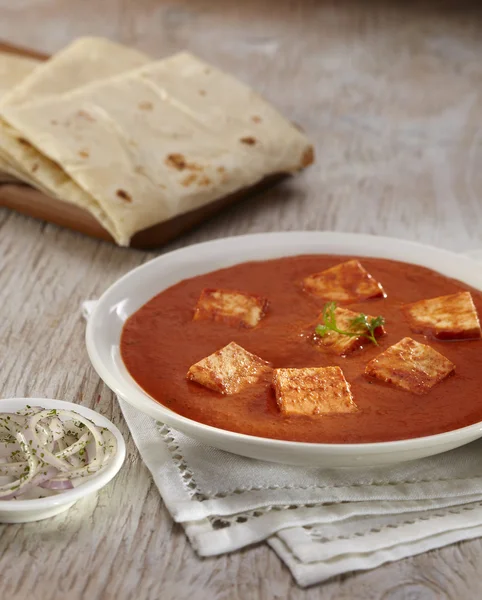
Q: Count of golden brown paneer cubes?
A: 7